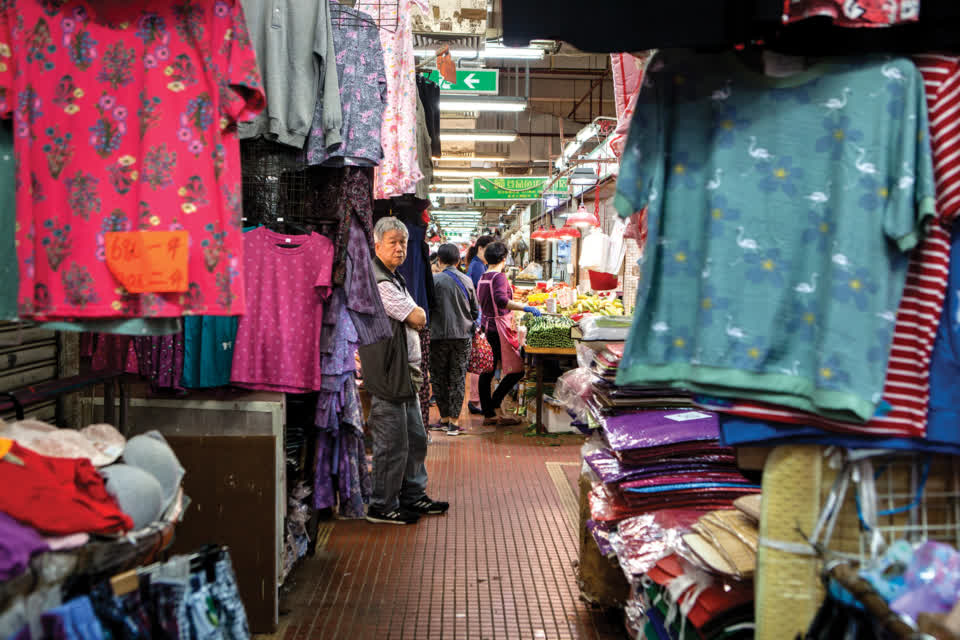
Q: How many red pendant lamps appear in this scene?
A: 4